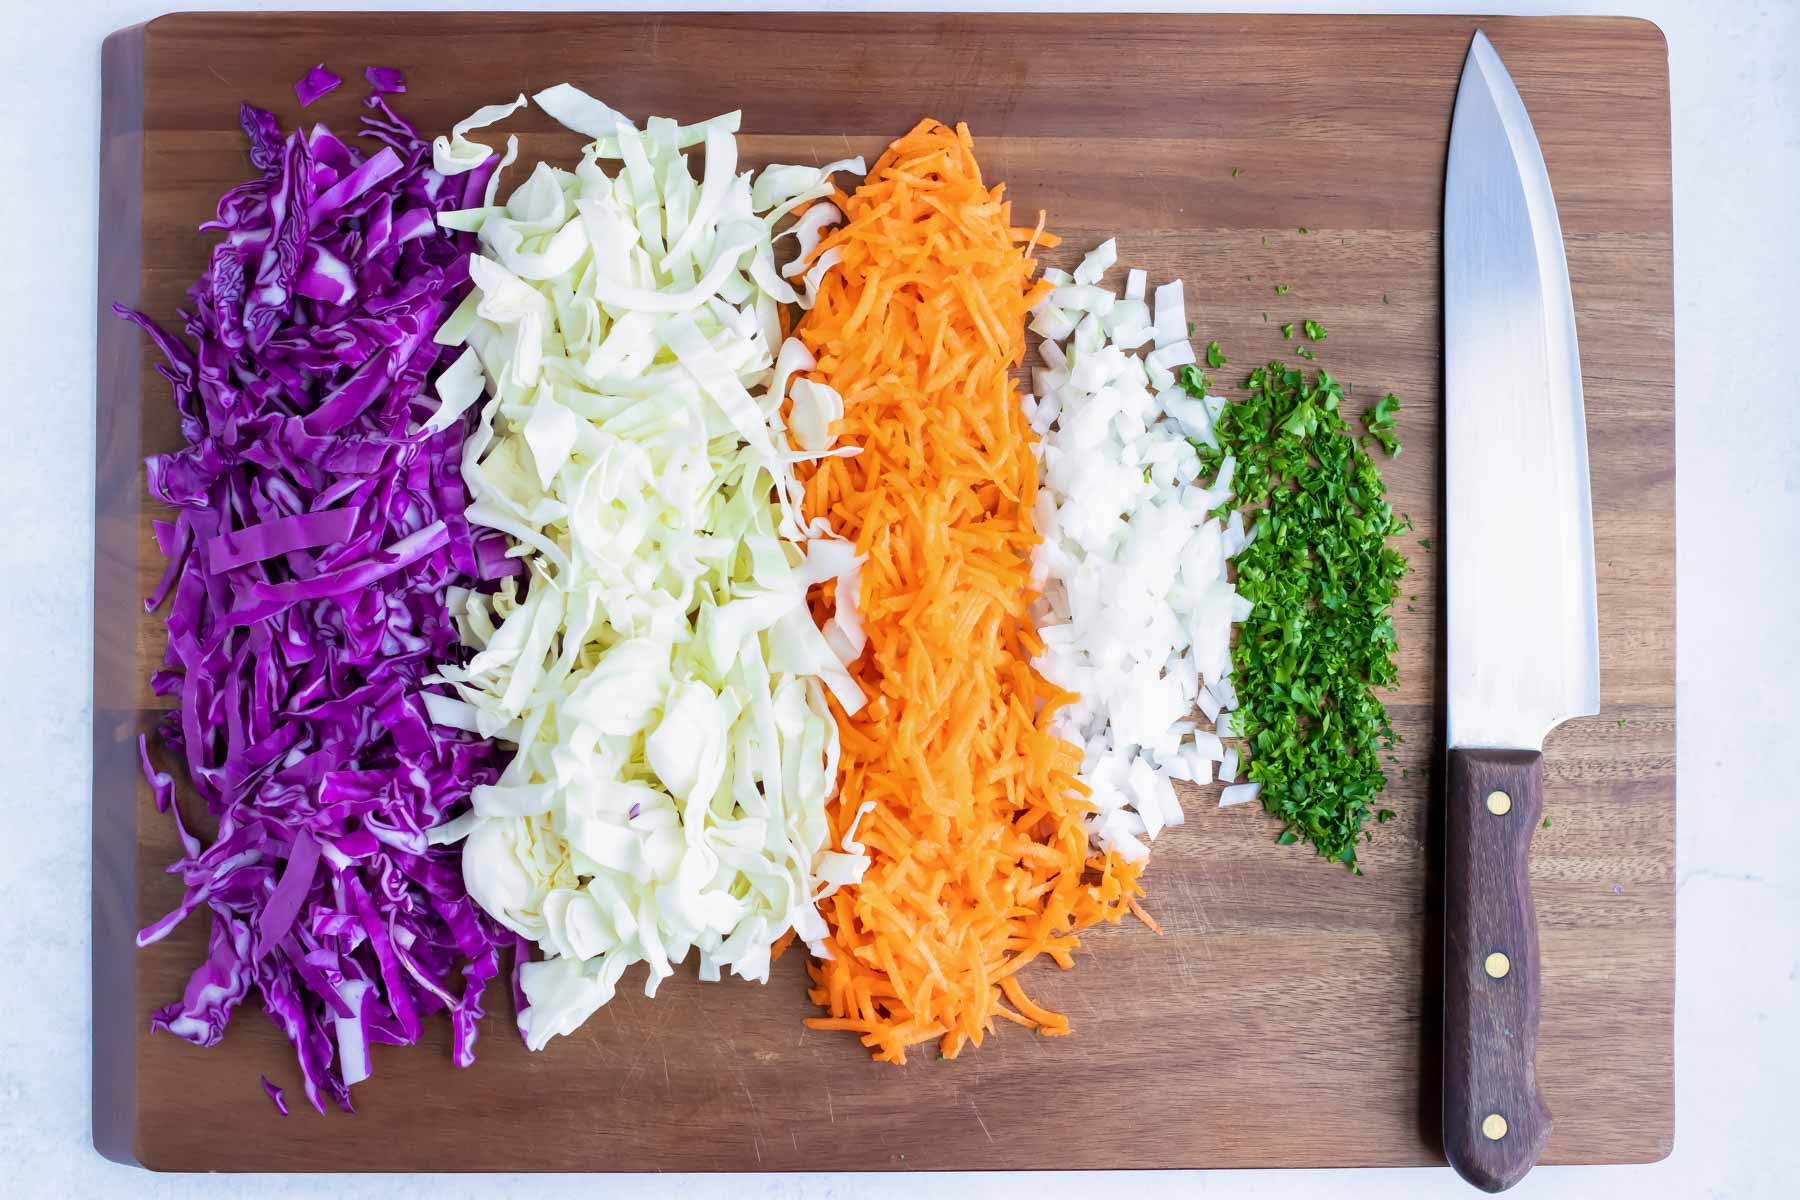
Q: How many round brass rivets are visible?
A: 3